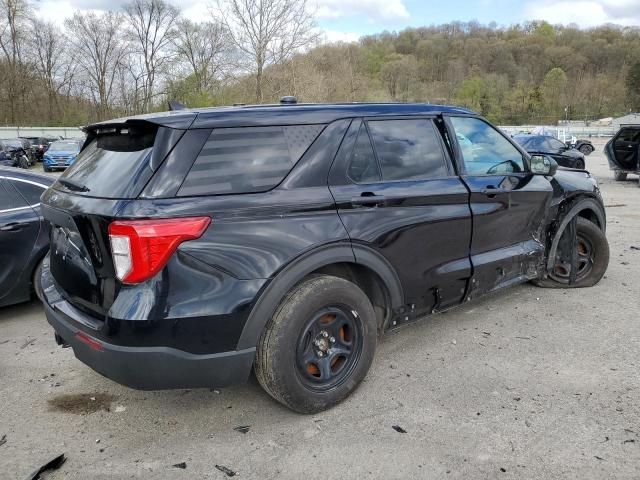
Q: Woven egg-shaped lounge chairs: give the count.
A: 0